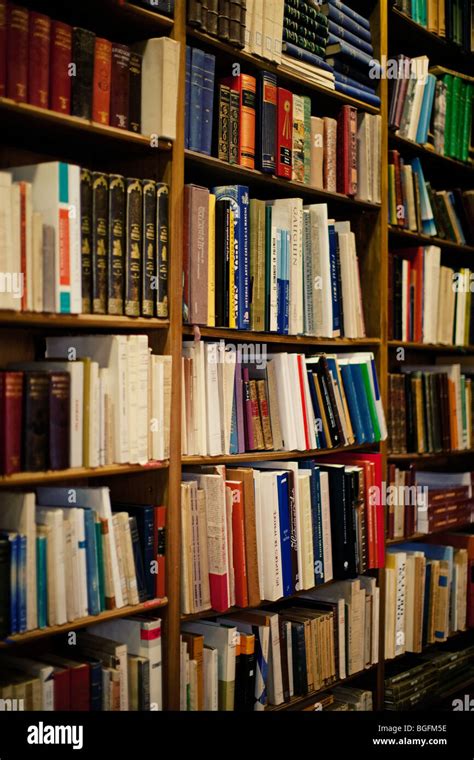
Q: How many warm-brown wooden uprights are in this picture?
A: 2